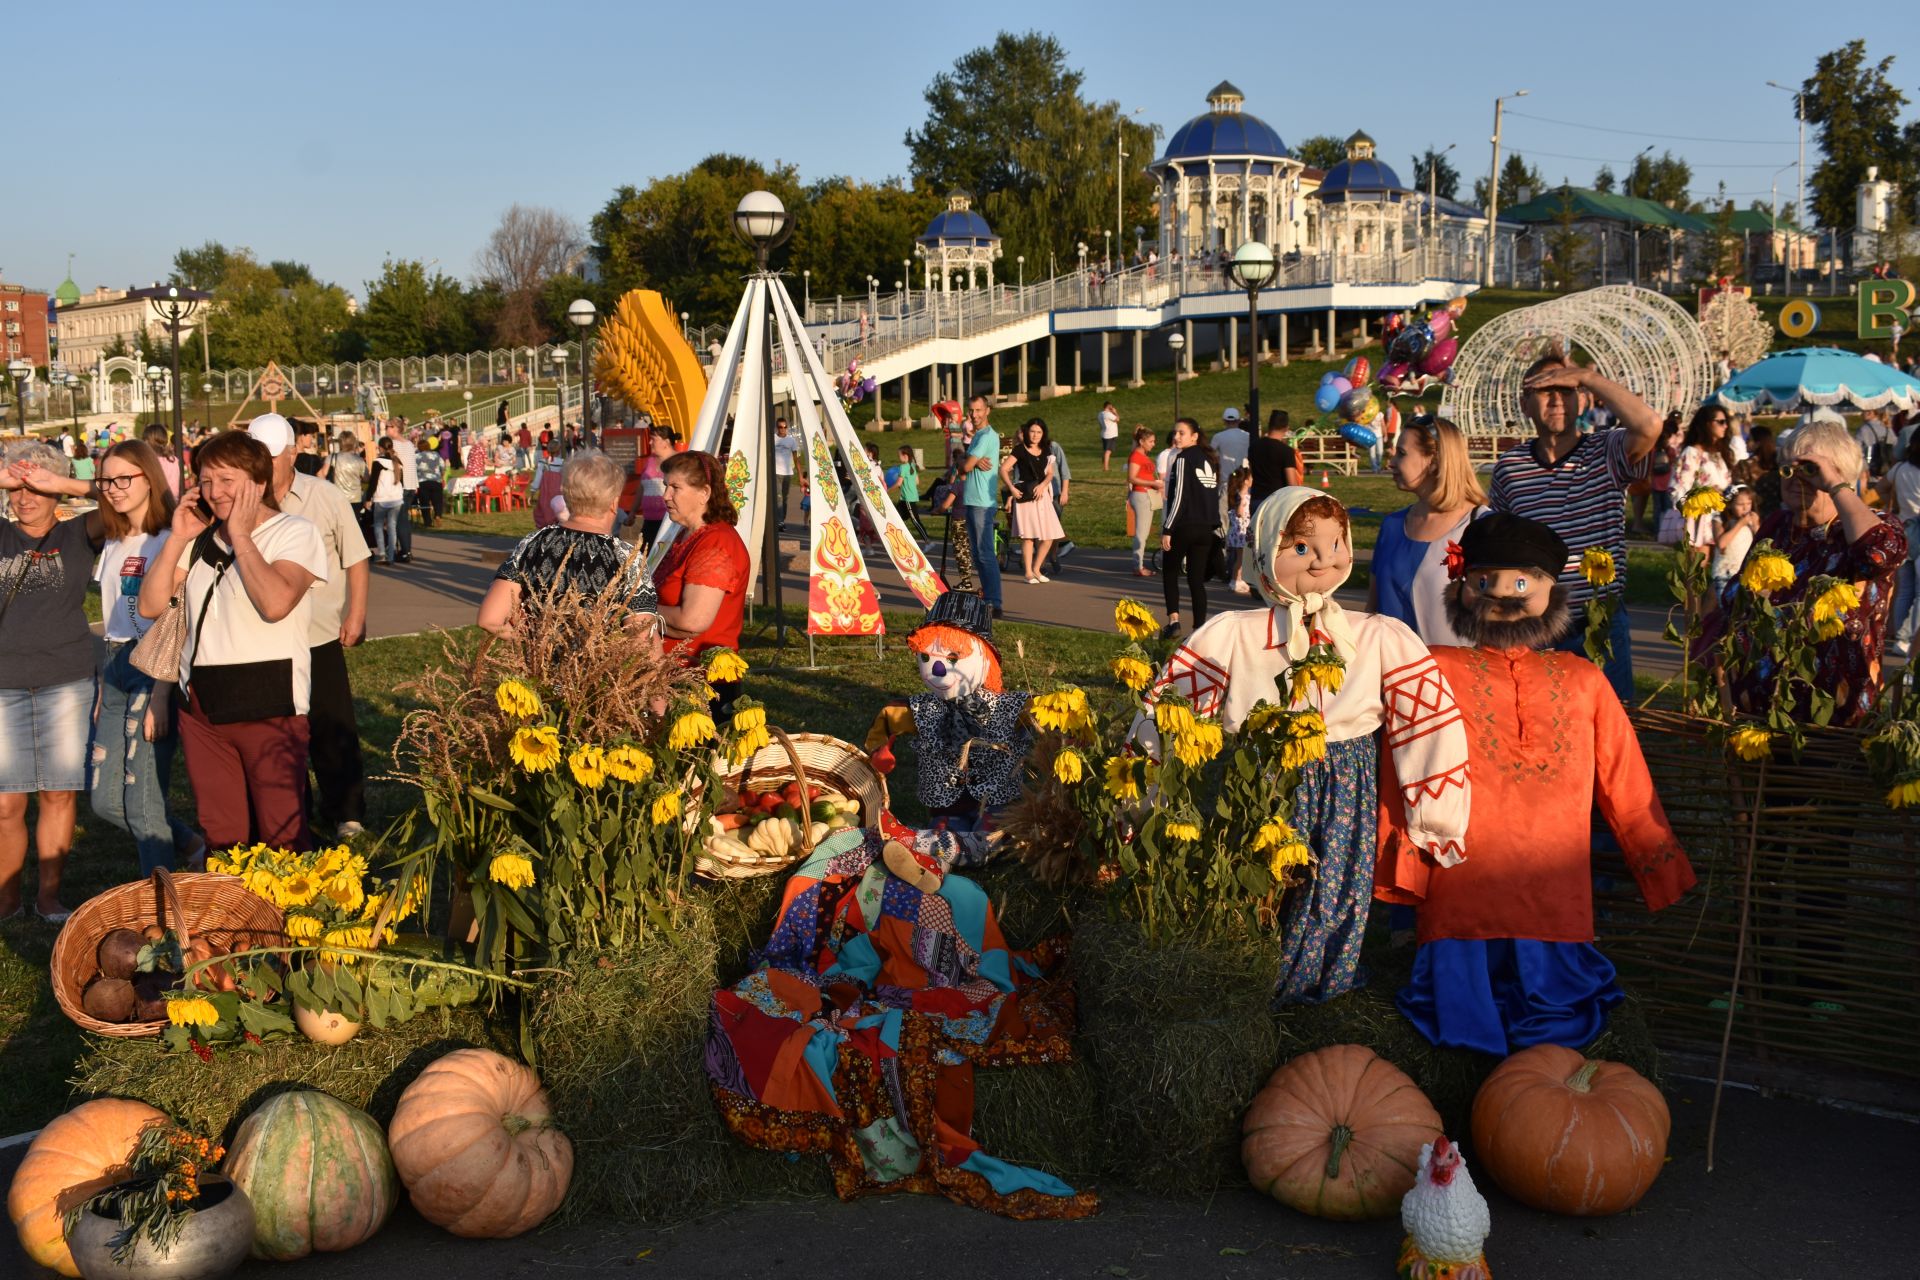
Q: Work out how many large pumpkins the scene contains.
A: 5